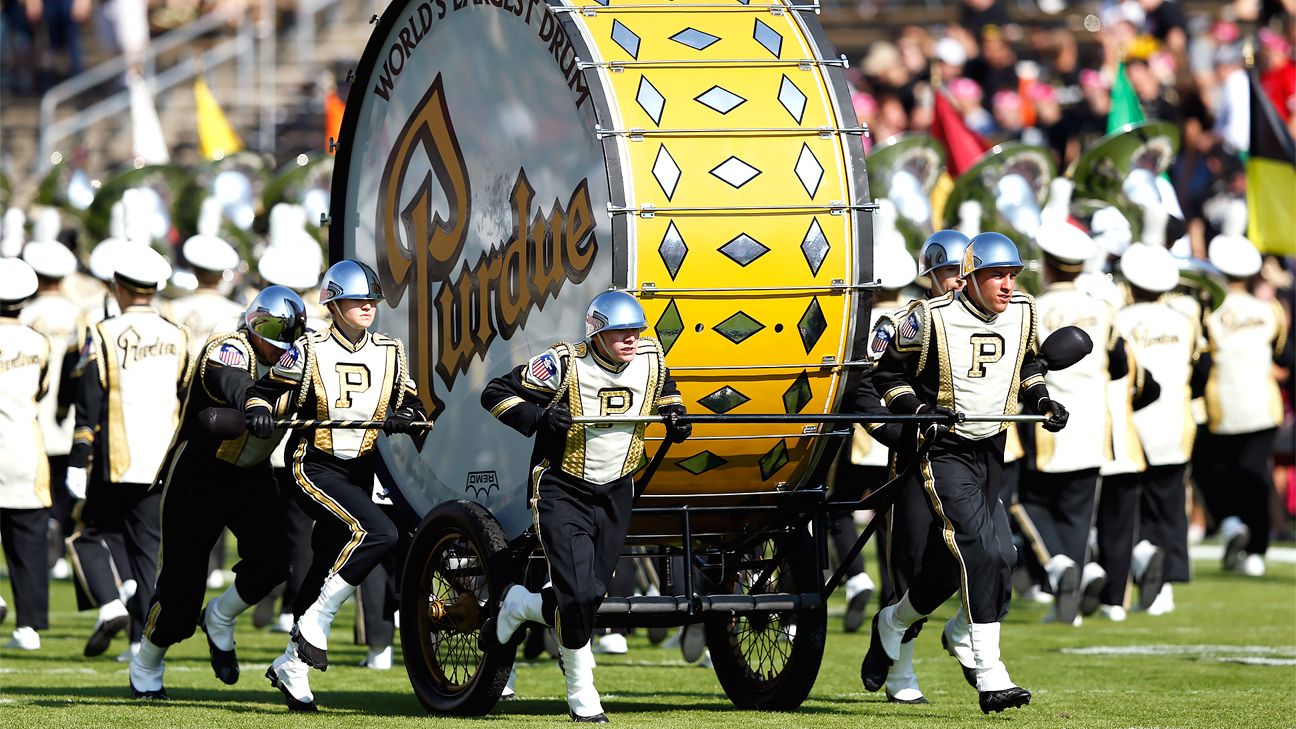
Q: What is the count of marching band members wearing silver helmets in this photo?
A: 5